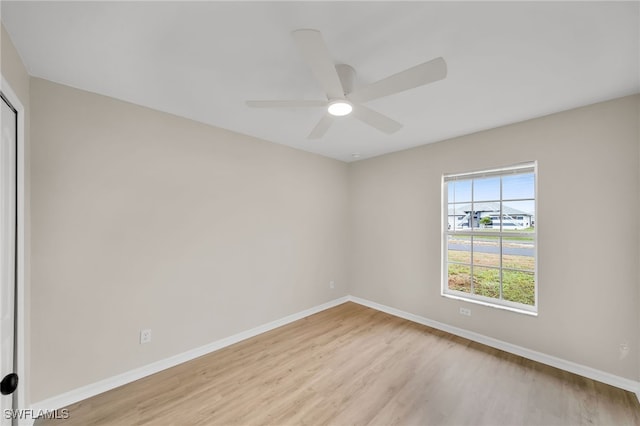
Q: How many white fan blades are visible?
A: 5